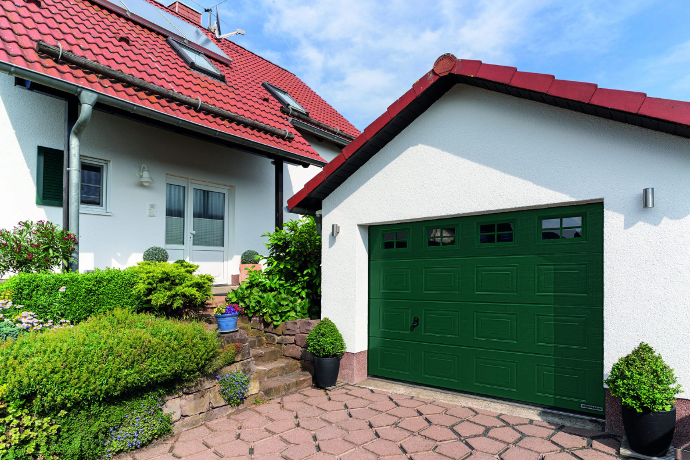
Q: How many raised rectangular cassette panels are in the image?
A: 12